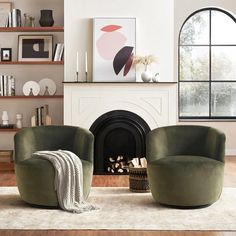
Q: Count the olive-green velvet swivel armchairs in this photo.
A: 2